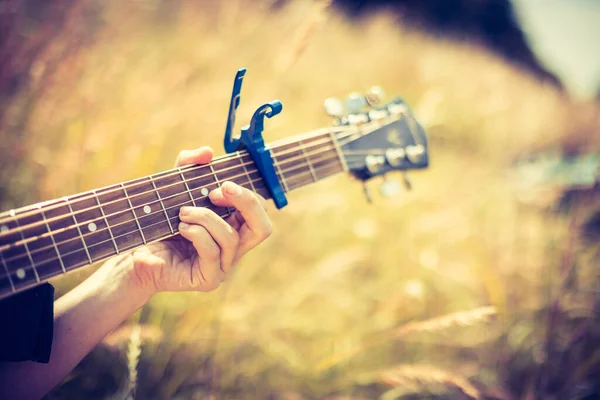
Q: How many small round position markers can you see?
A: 5